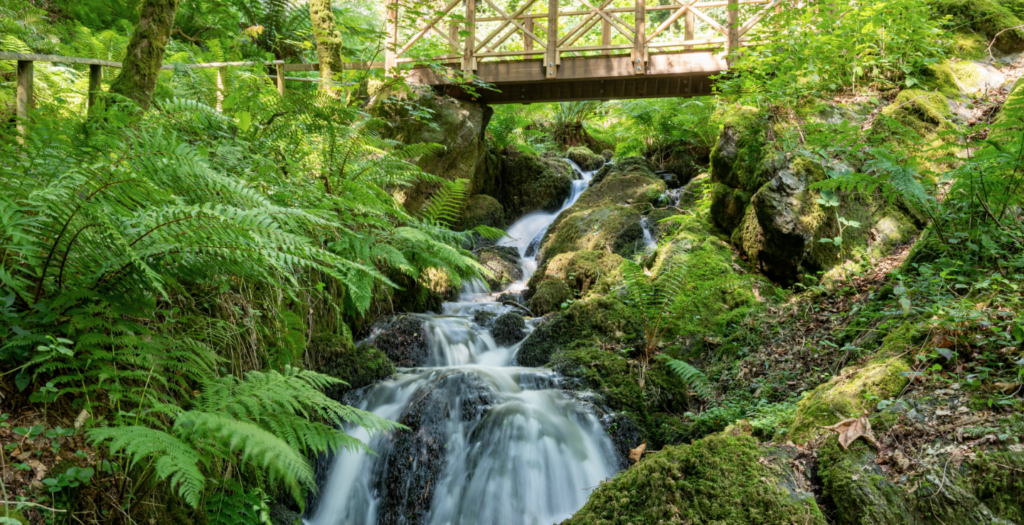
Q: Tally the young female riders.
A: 0